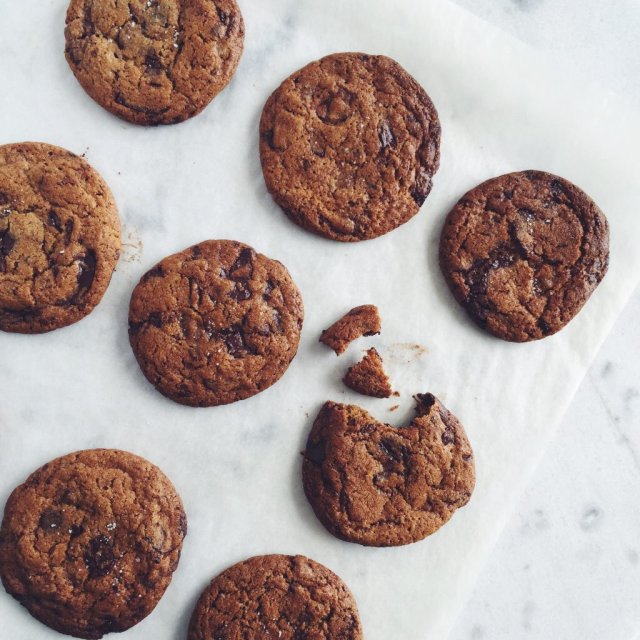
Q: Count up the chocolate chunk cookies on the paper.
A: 8